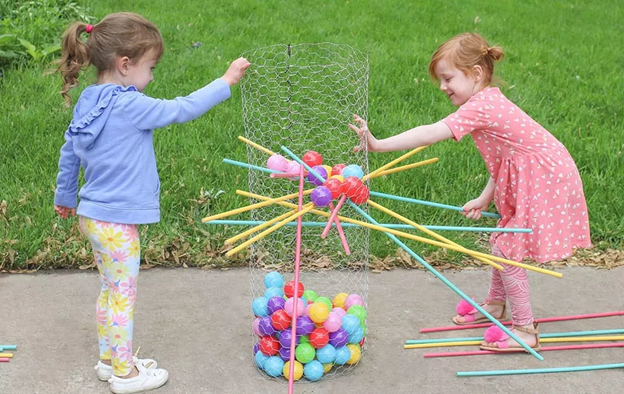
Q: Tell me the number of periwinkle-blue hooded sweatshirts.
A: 1